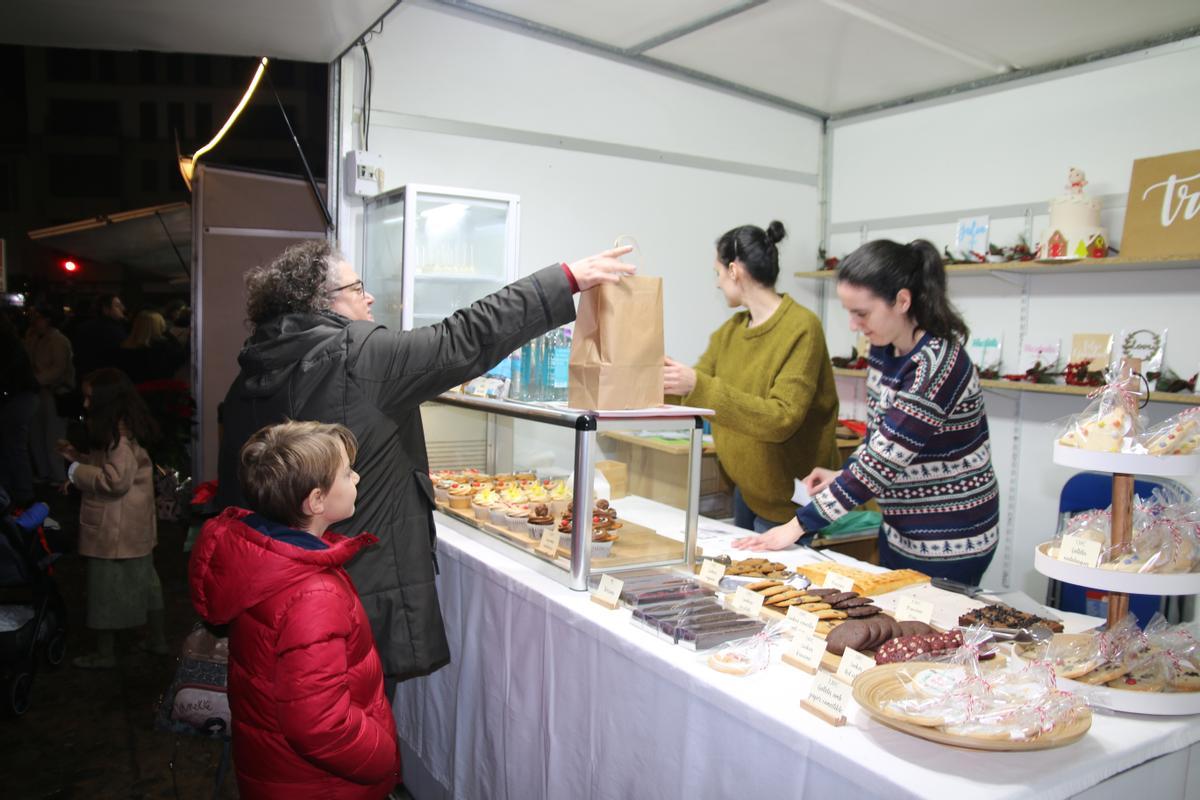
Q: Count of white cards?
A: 11